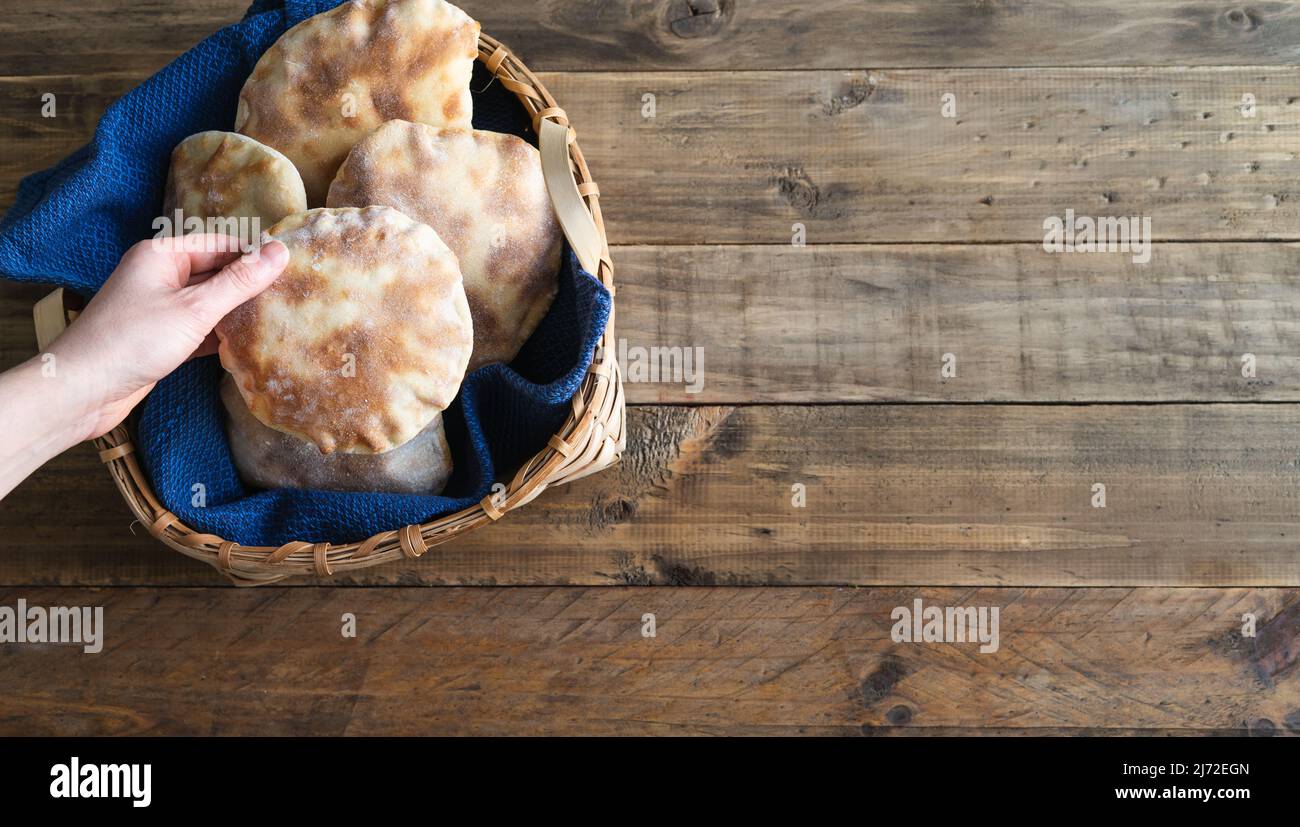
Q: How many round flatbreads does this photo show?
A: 5